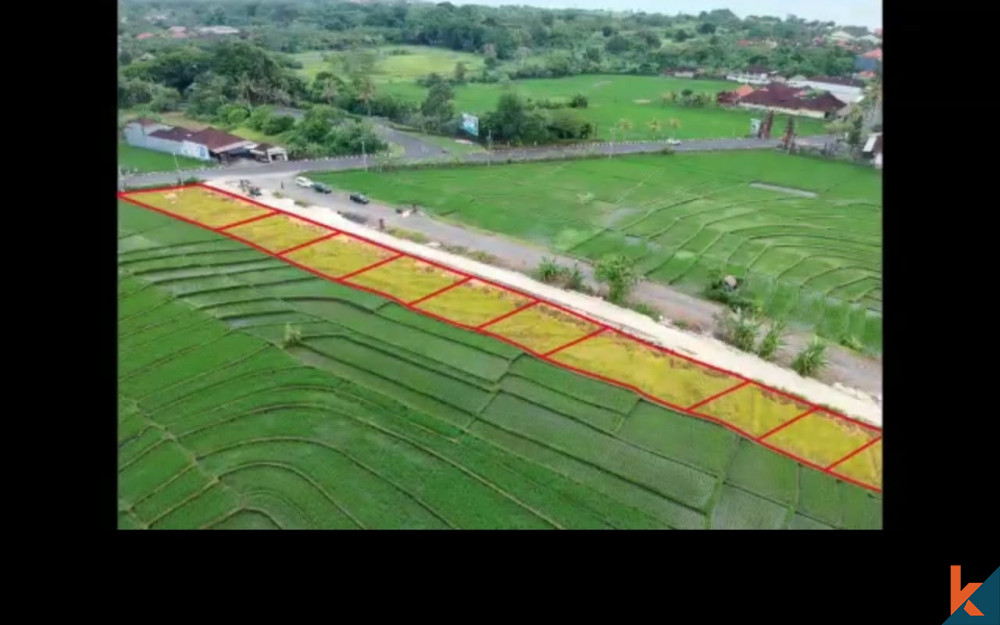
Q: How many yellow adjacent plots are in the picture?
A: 10